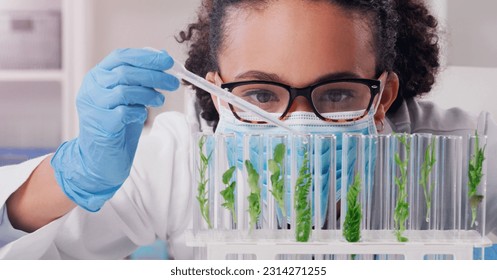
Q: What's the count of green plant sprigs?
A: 9